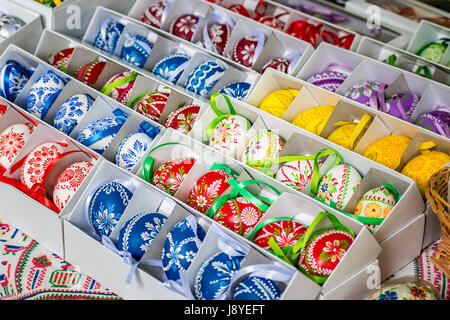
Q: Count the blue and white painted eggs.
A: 15